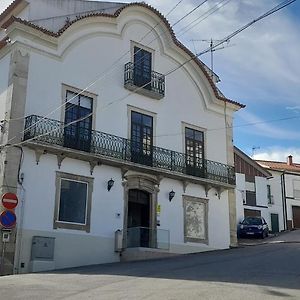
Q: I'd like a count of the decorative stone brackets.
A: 8